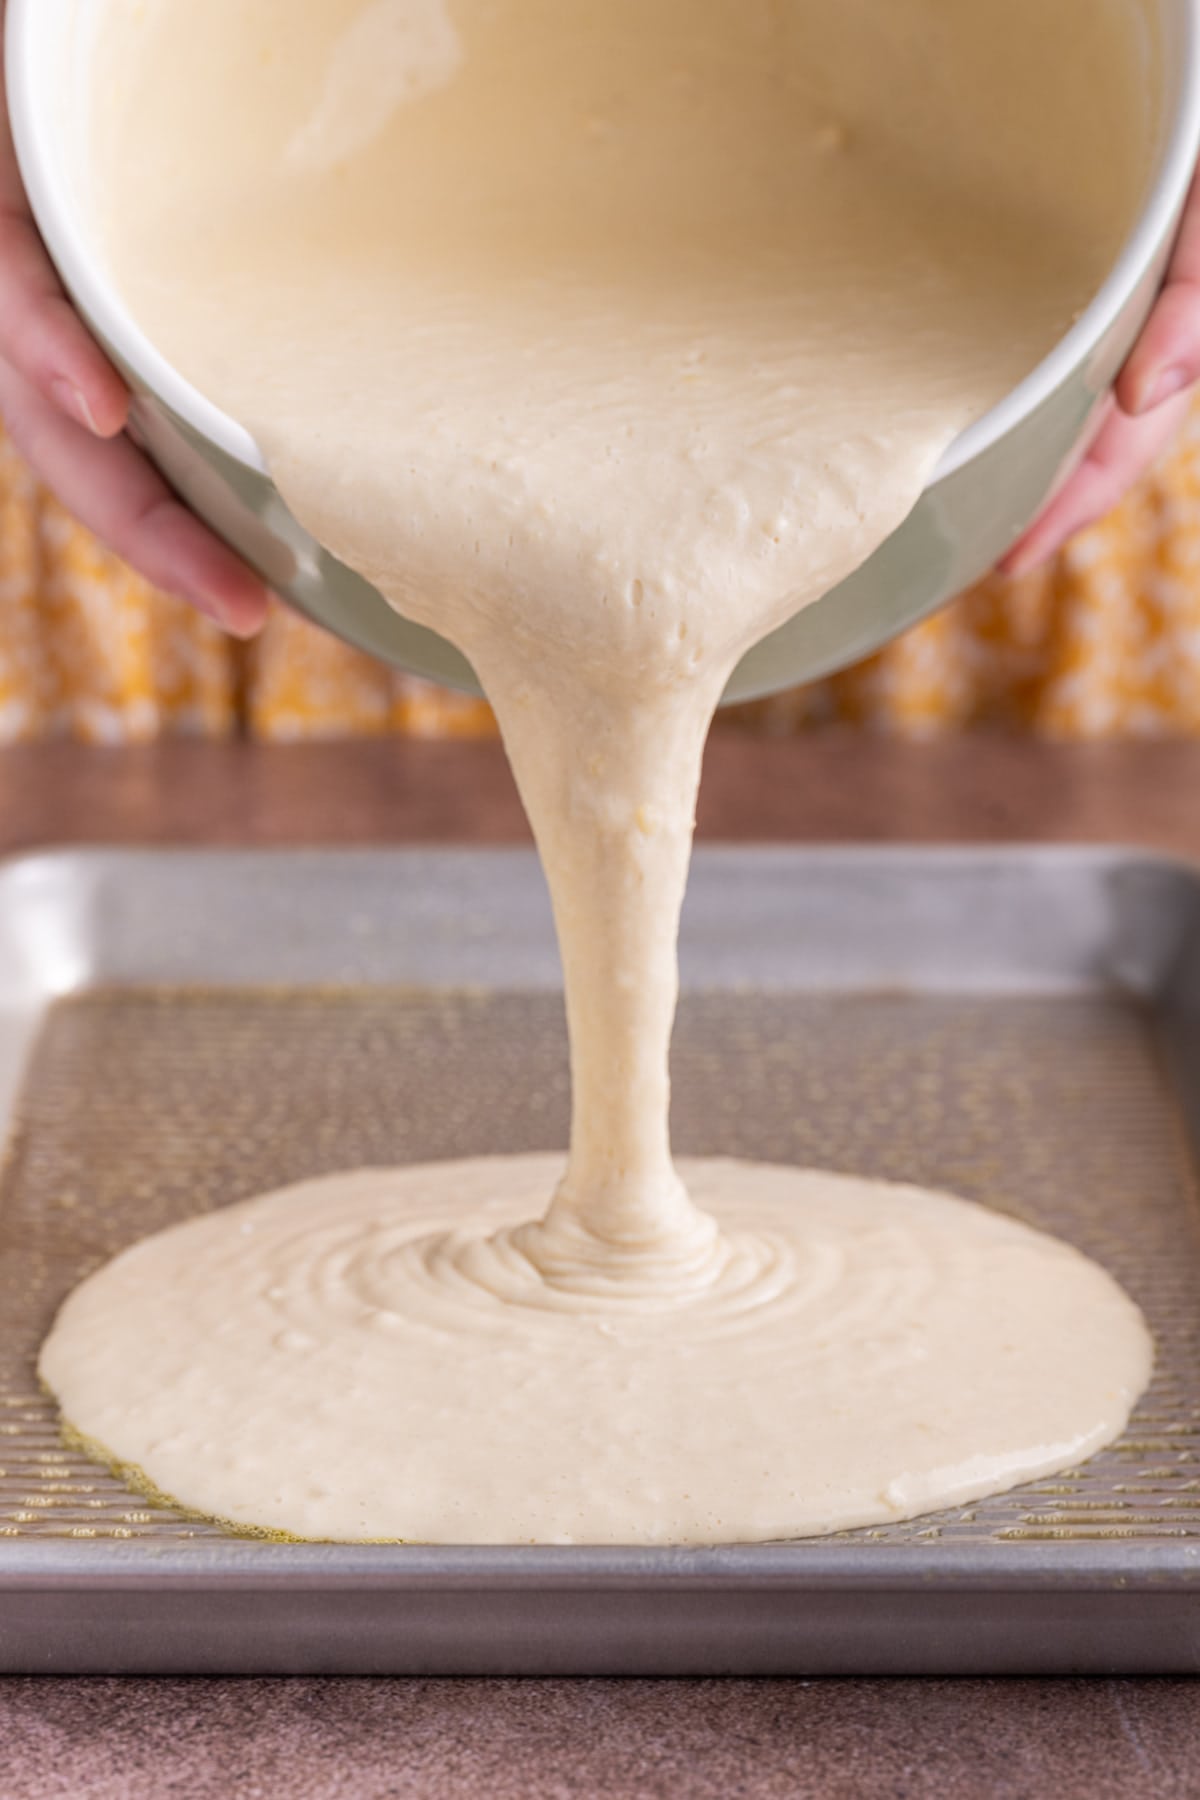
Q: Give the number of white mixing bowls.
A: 1